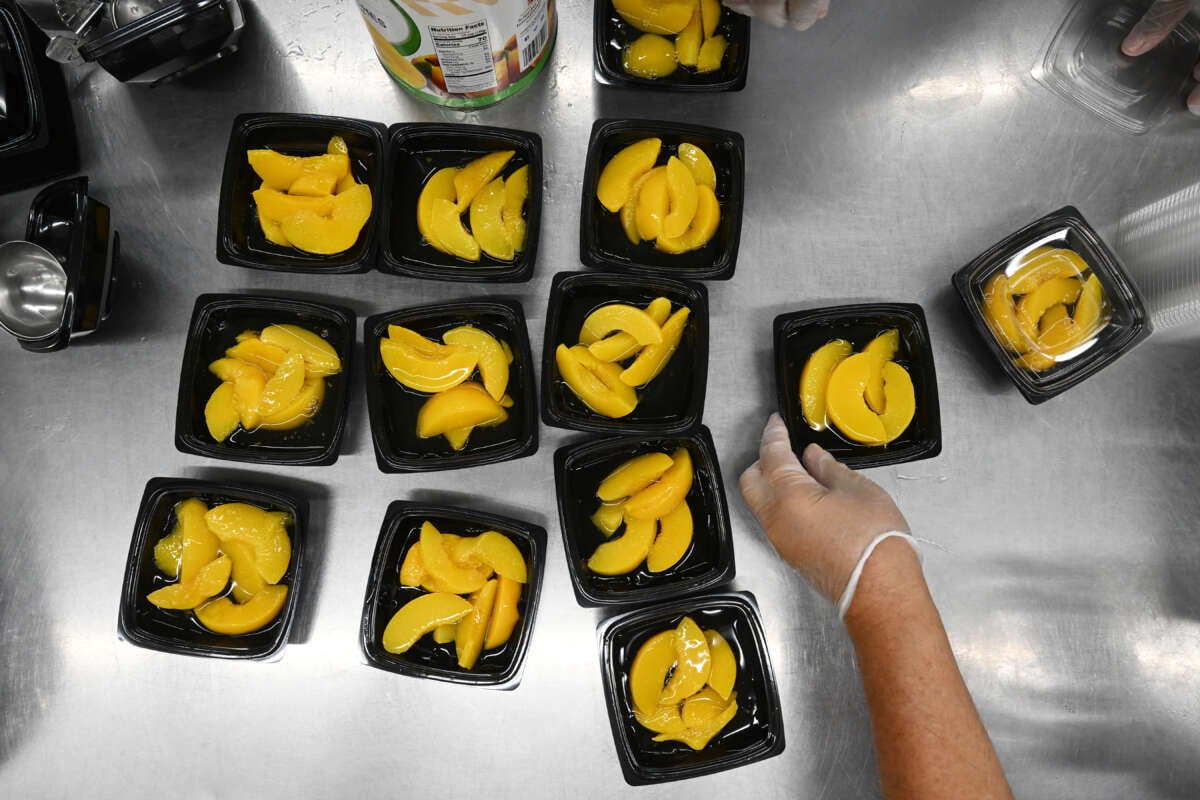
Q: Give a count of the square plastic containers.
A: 13